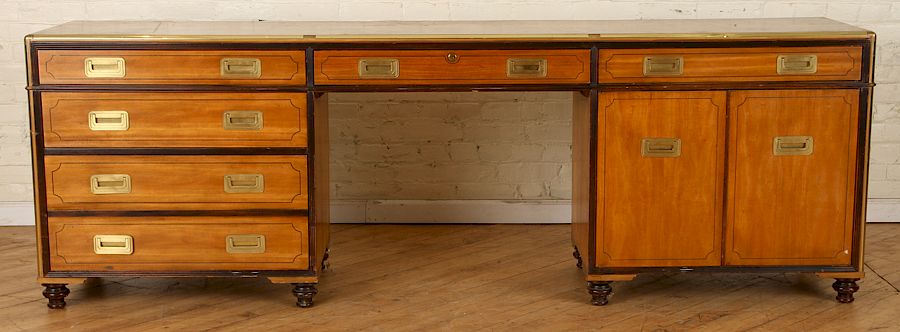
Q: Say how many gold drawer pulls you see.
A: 14